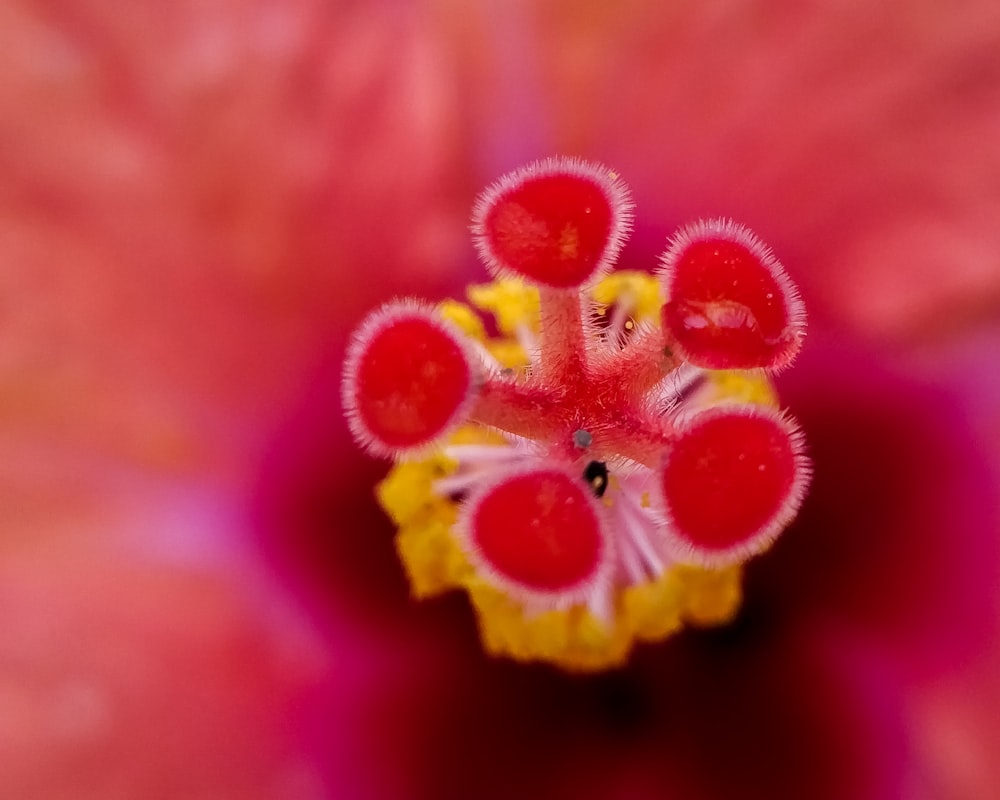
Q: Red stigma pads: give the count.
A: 5